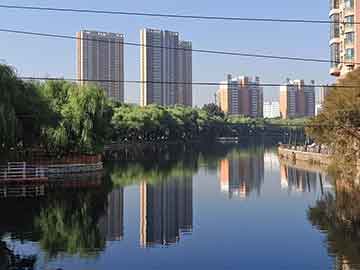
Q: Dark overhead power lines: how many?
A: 3